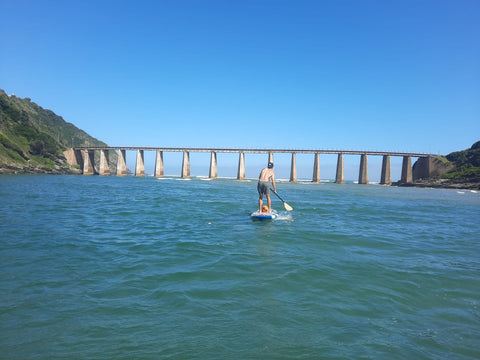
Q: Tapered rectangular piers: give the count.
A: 15